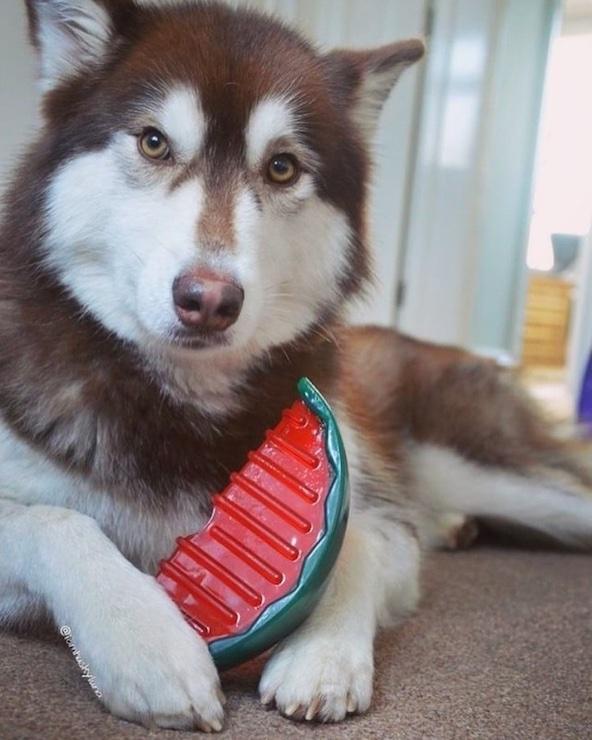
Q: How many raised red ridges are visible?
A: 9